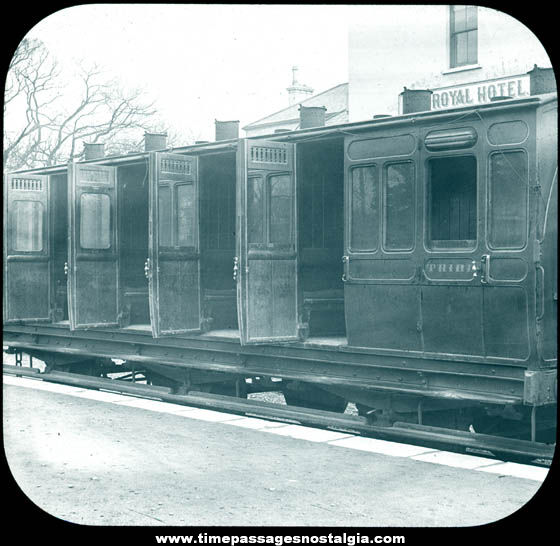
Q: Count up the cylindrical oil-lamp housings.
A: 6